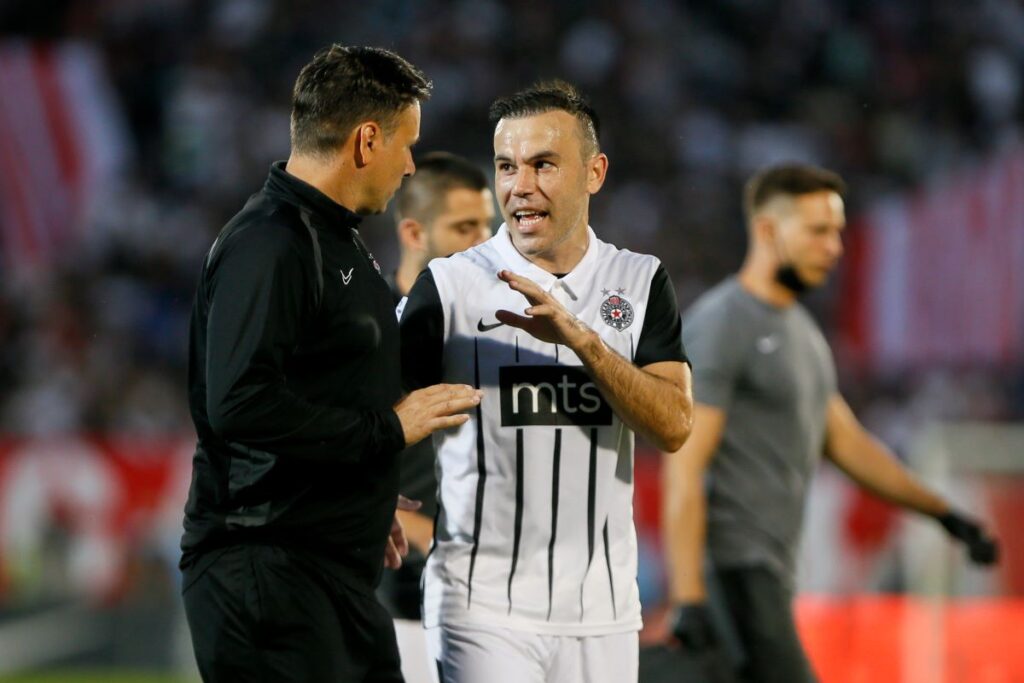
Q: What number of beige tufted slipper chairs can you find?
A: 0